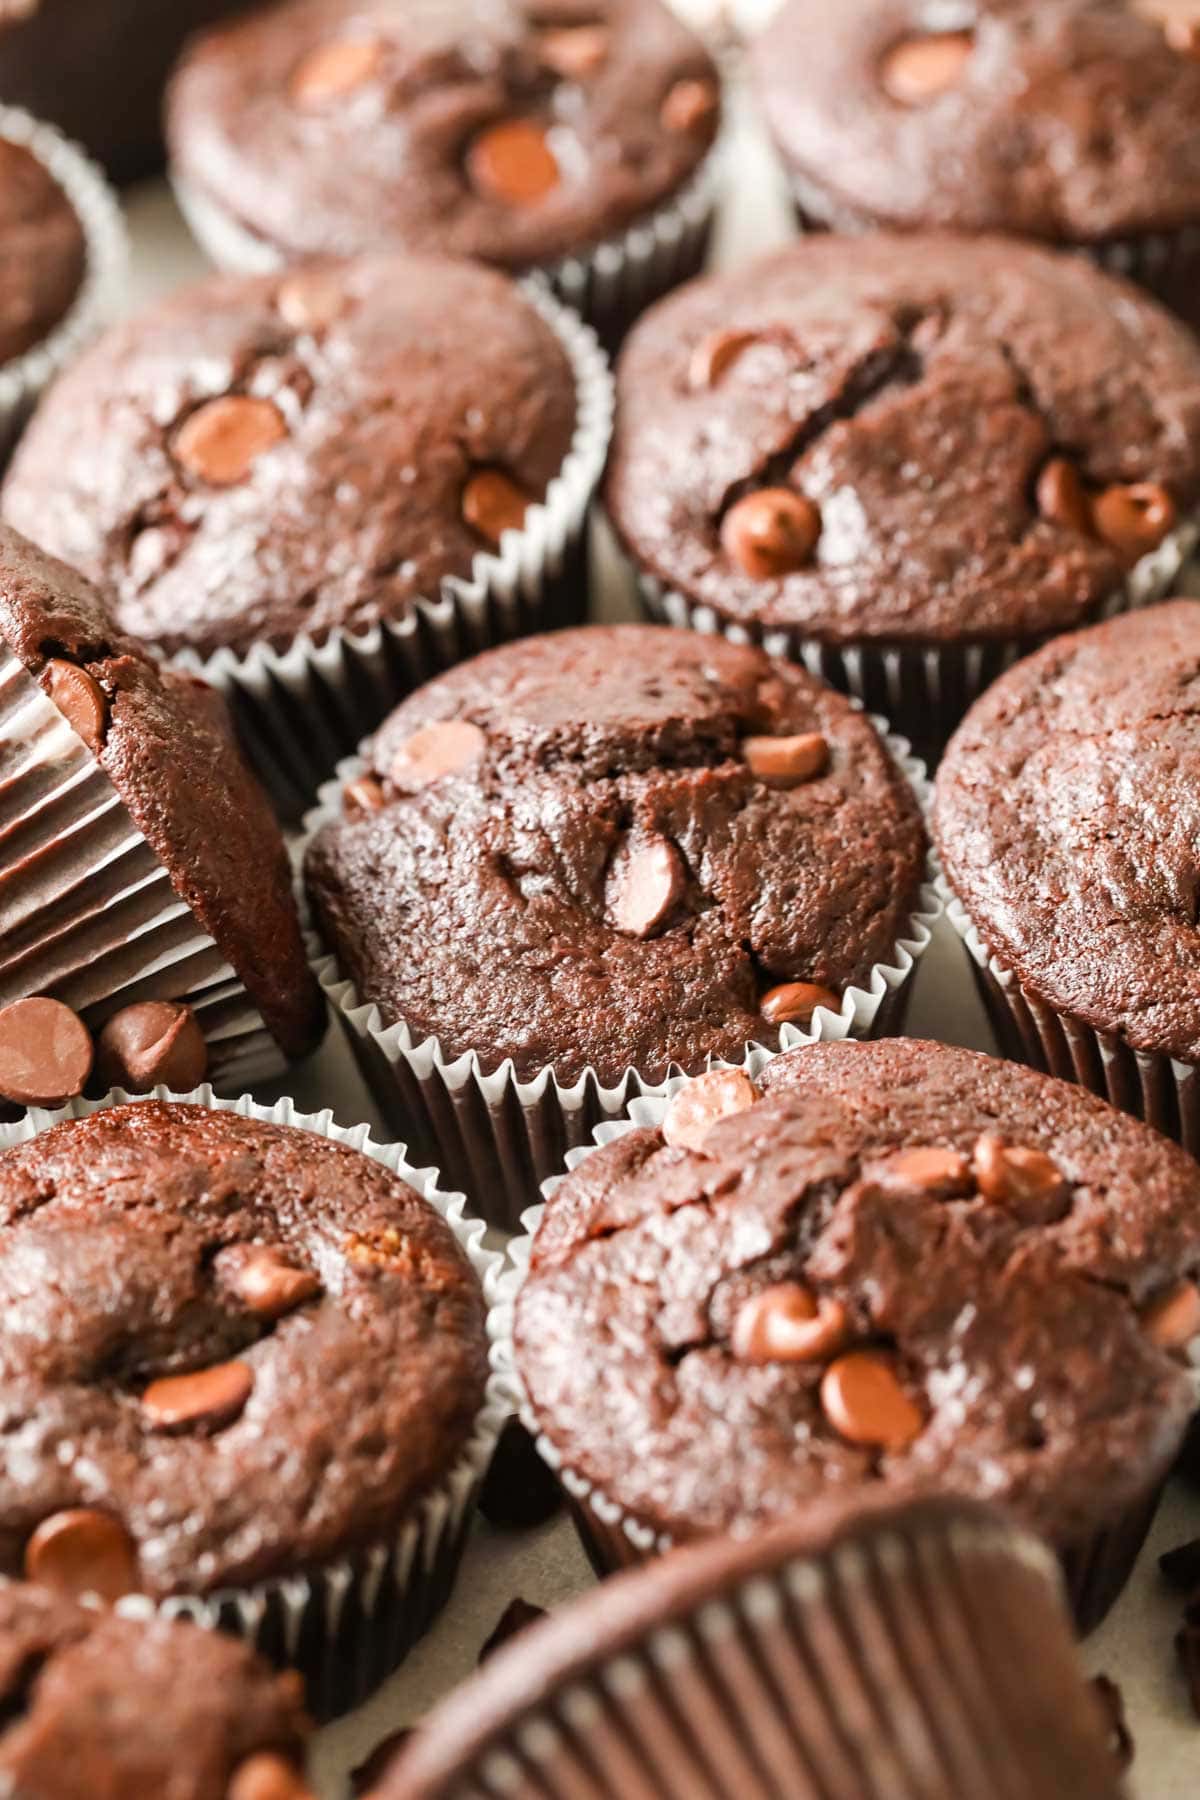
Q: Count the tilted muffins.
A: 2